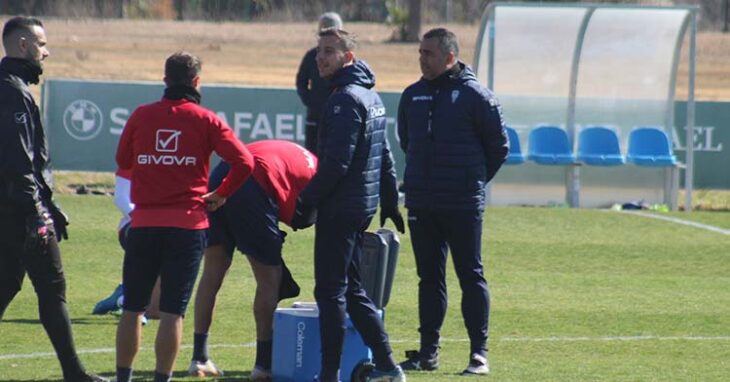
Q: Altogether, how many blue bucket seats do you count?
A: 4